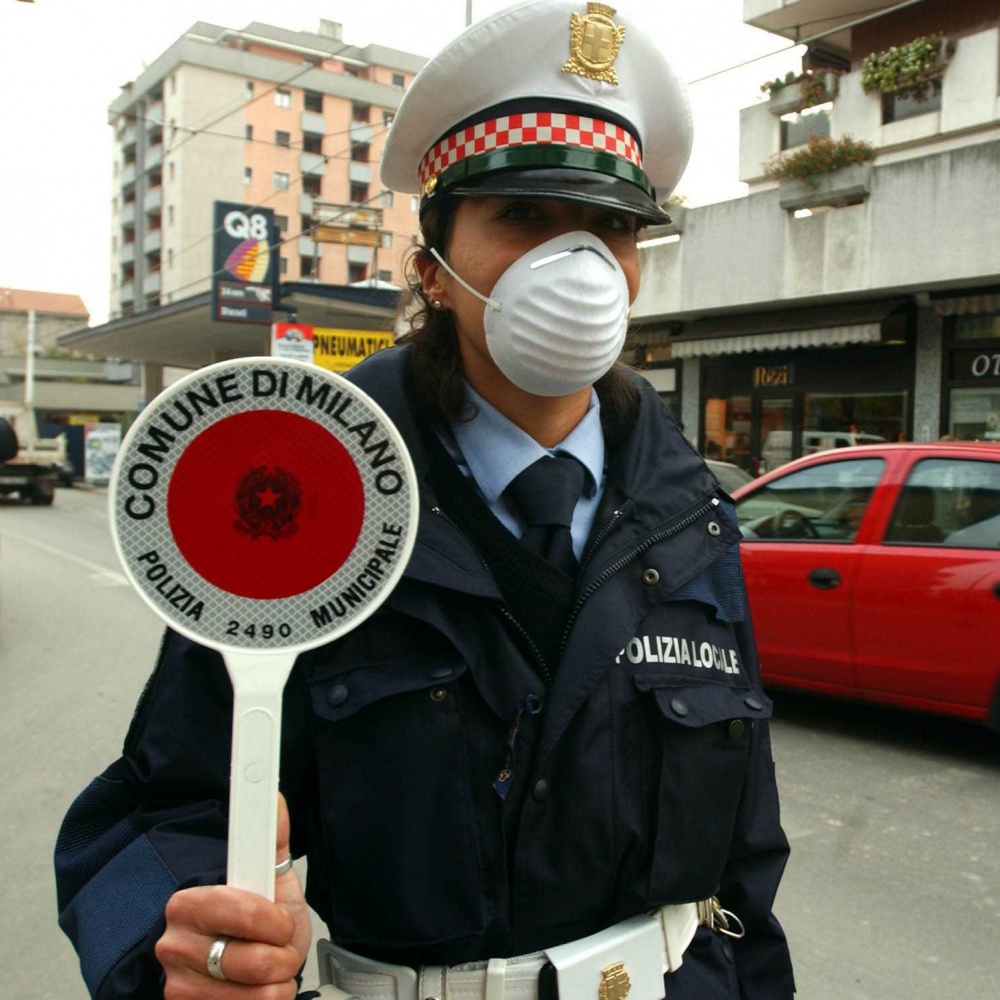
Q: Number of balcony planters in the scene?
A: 3